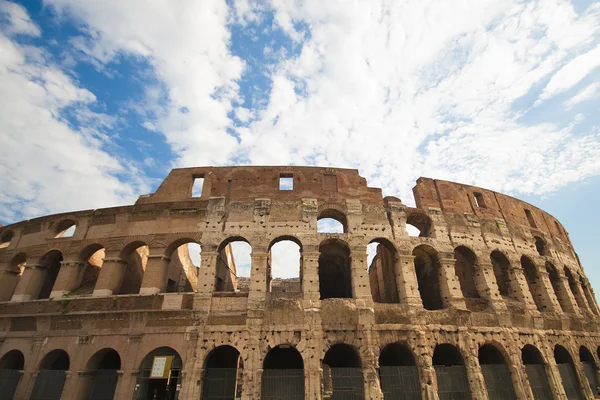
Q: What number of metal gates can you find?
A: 12